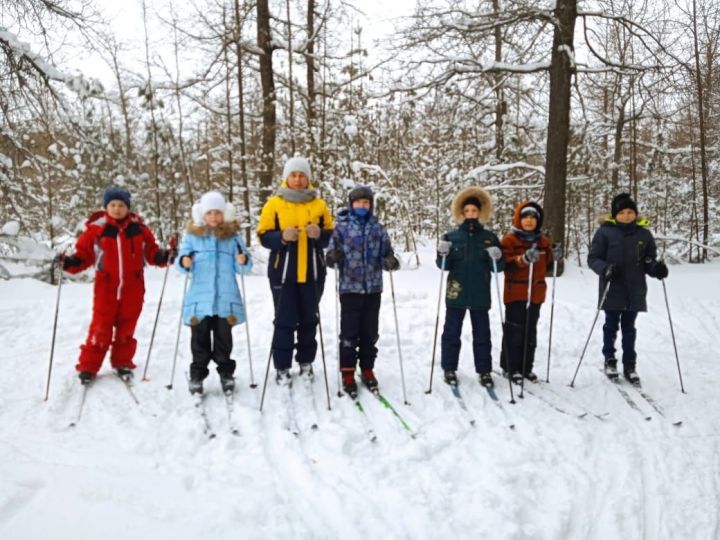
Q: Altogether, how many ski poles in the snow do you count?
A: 14